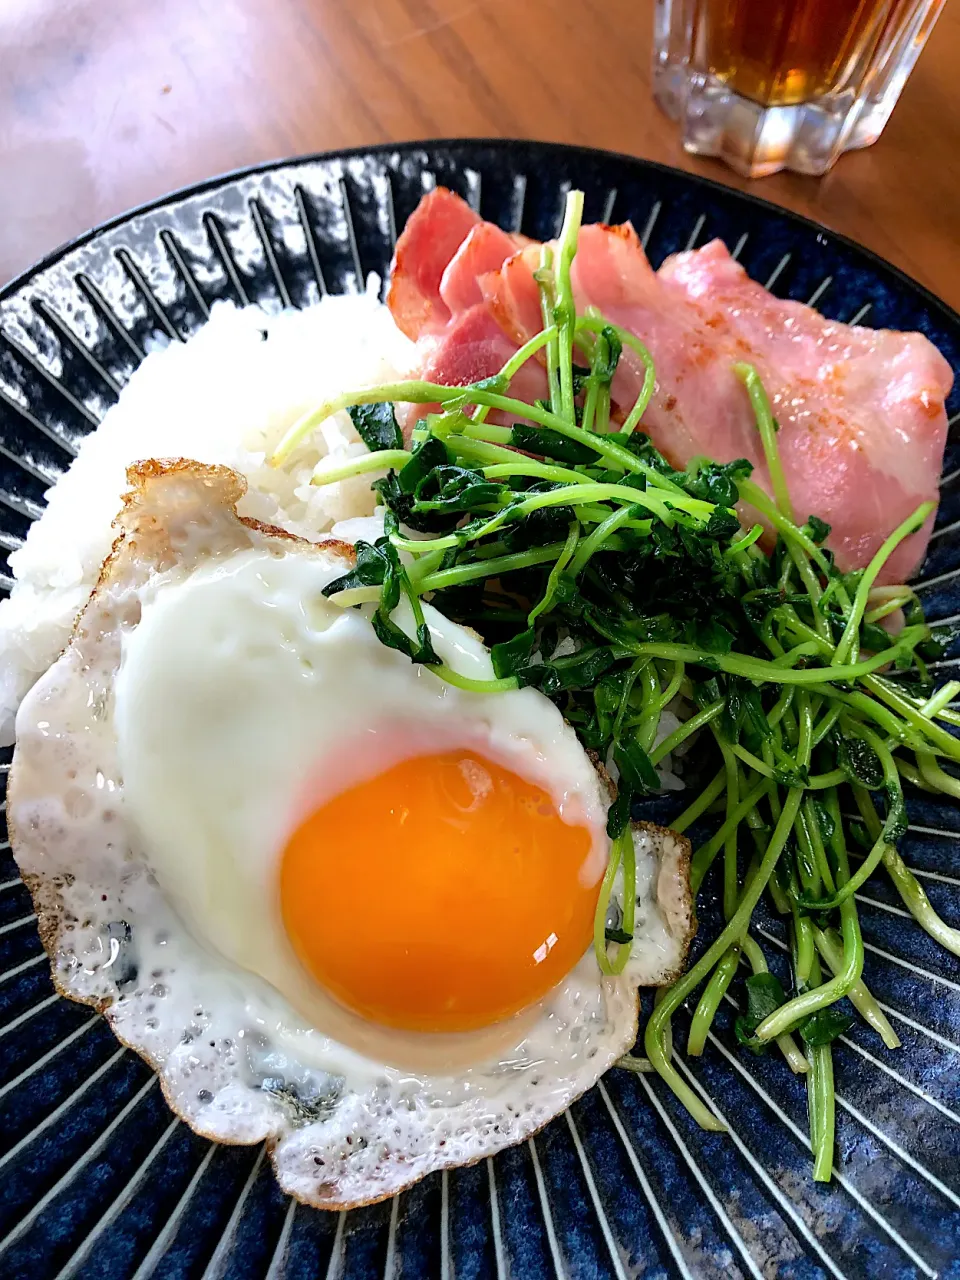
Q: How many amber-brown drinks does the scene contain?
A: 1